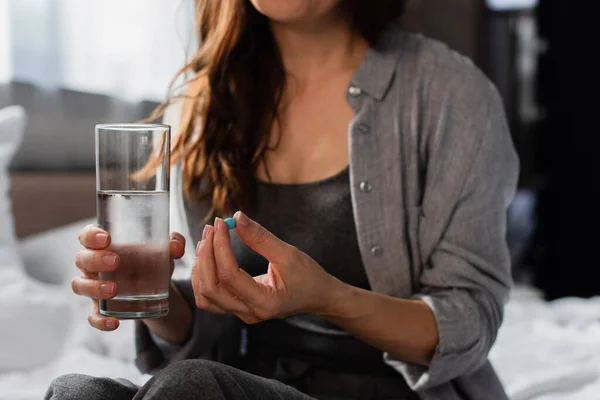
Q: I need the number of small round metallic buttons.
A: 4